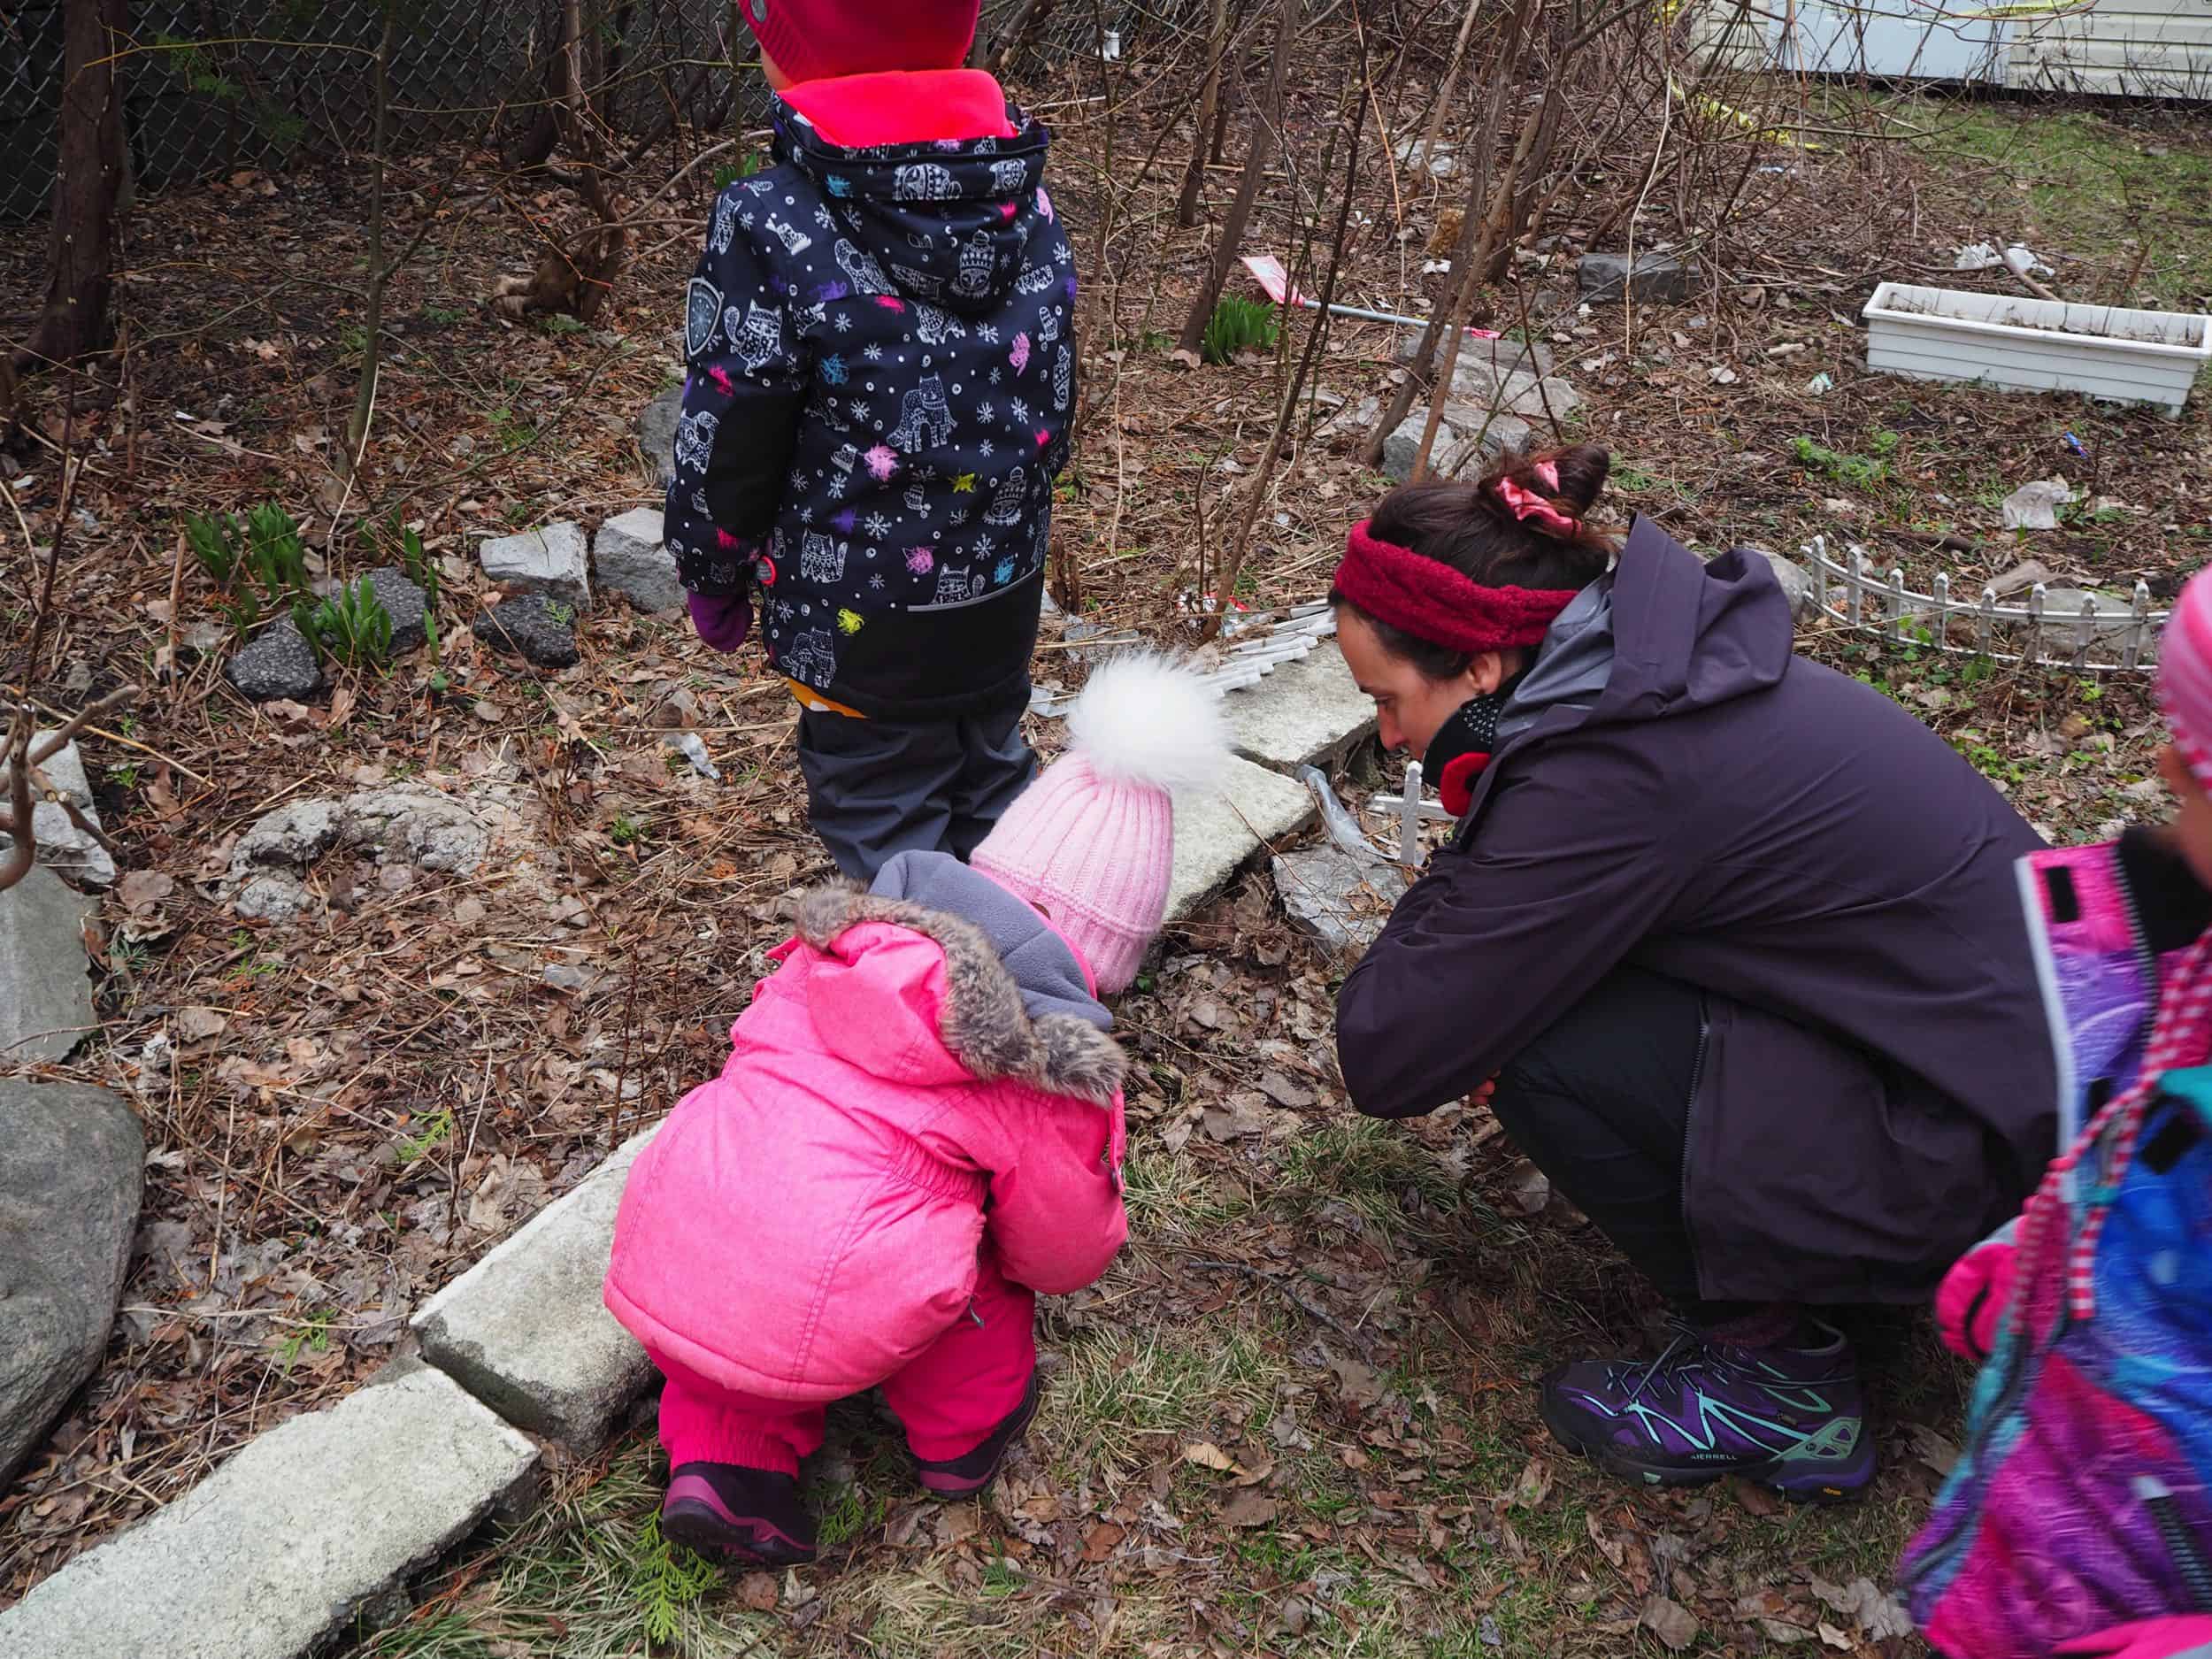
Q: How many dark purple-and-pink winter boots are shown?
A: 2